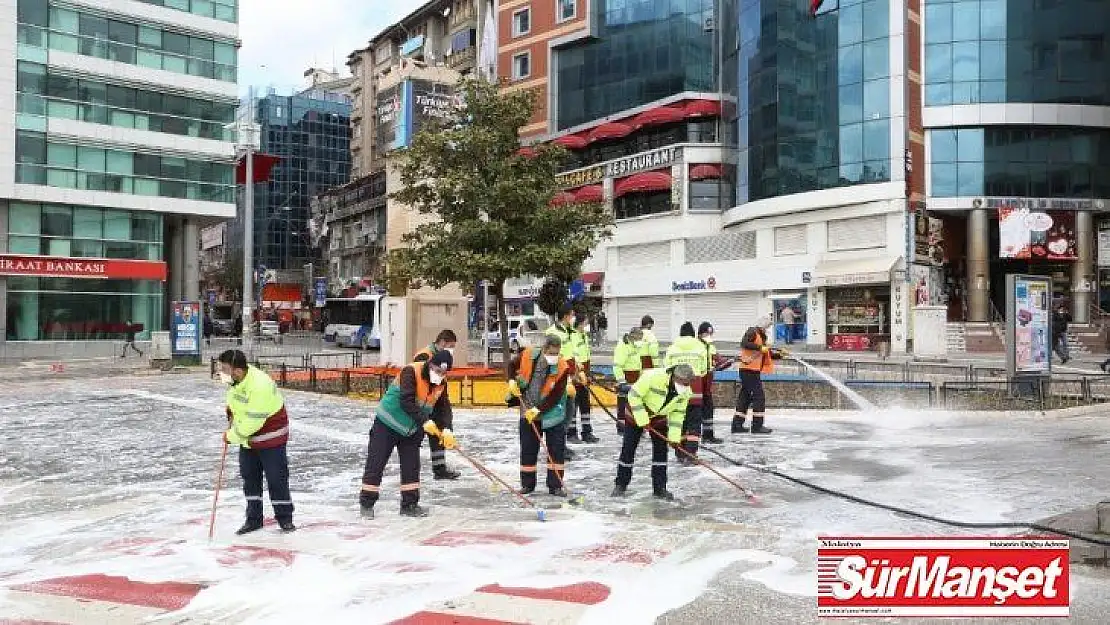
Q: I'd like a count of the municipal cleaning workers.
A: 12